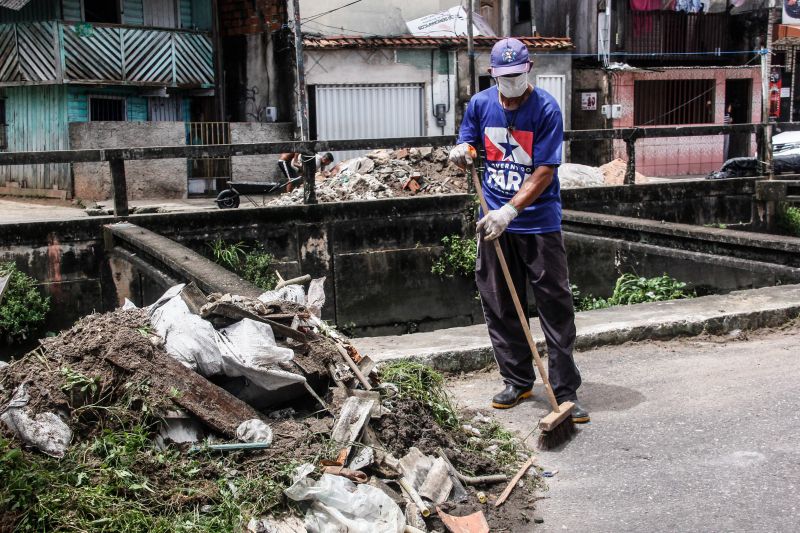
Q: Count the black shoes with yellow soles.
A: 2